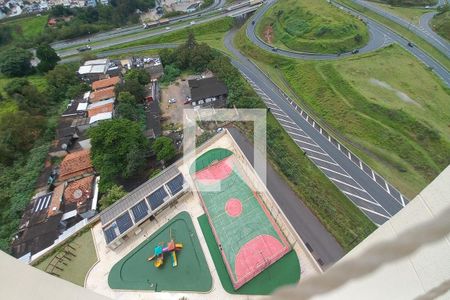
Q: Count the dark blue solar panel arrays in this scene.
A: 5